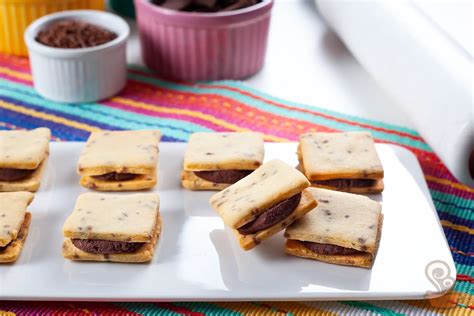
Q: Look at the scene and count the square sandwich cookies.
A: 8